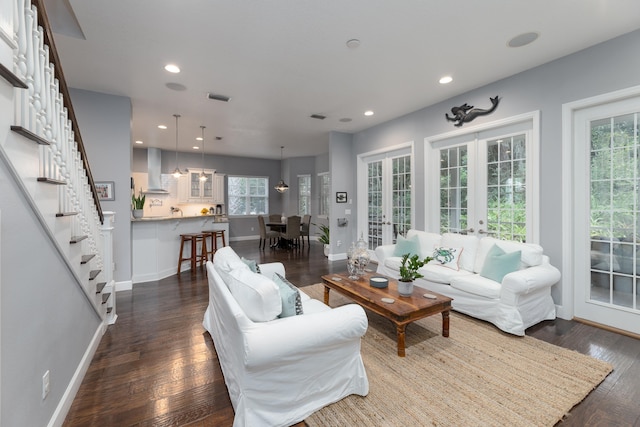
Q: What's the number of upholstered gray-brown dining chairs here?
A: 4